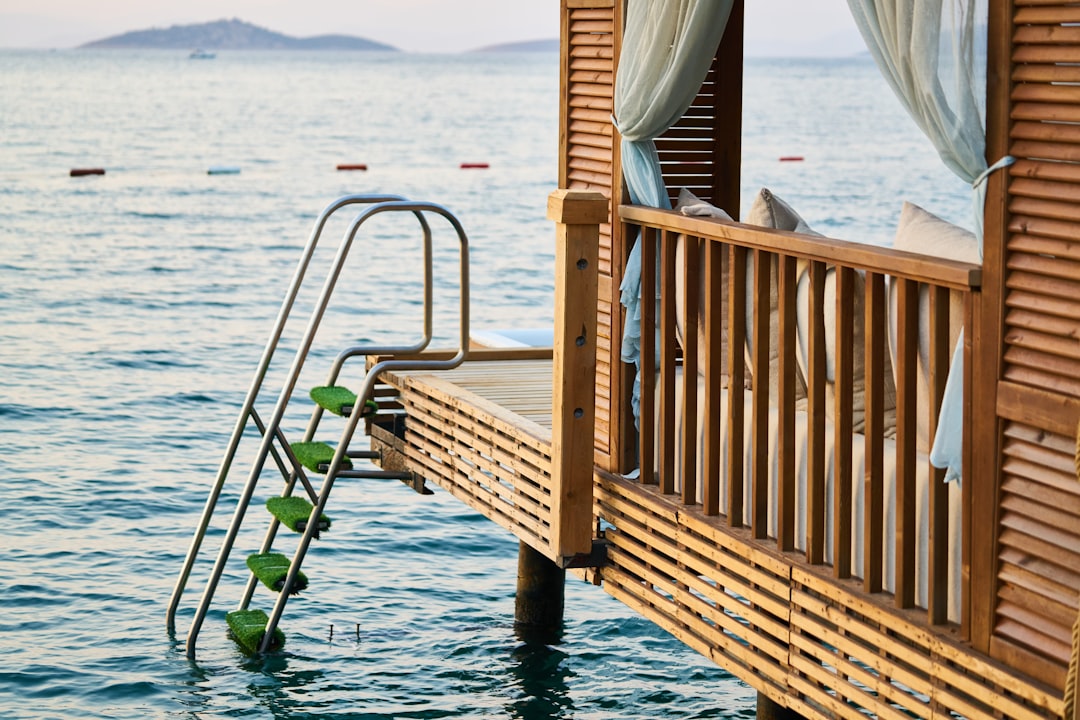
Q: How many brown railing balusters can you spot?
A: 12